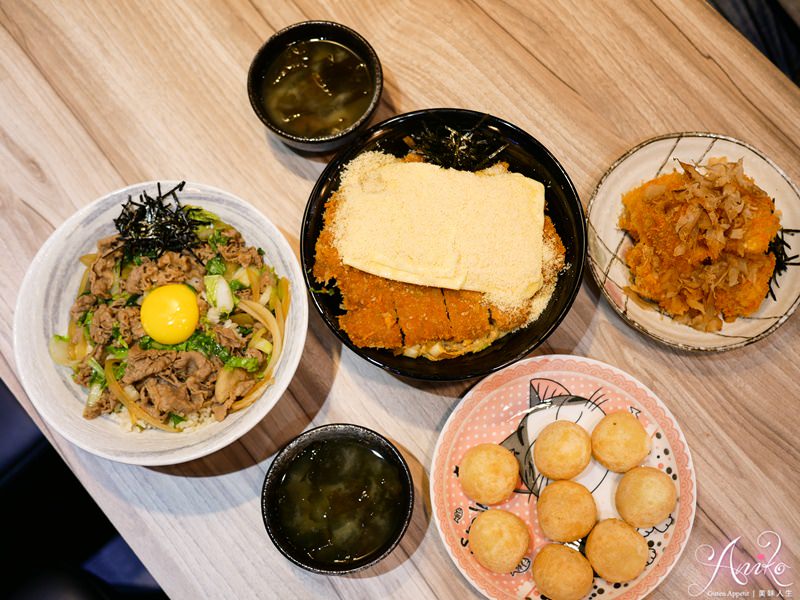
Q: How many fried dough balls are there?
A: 8